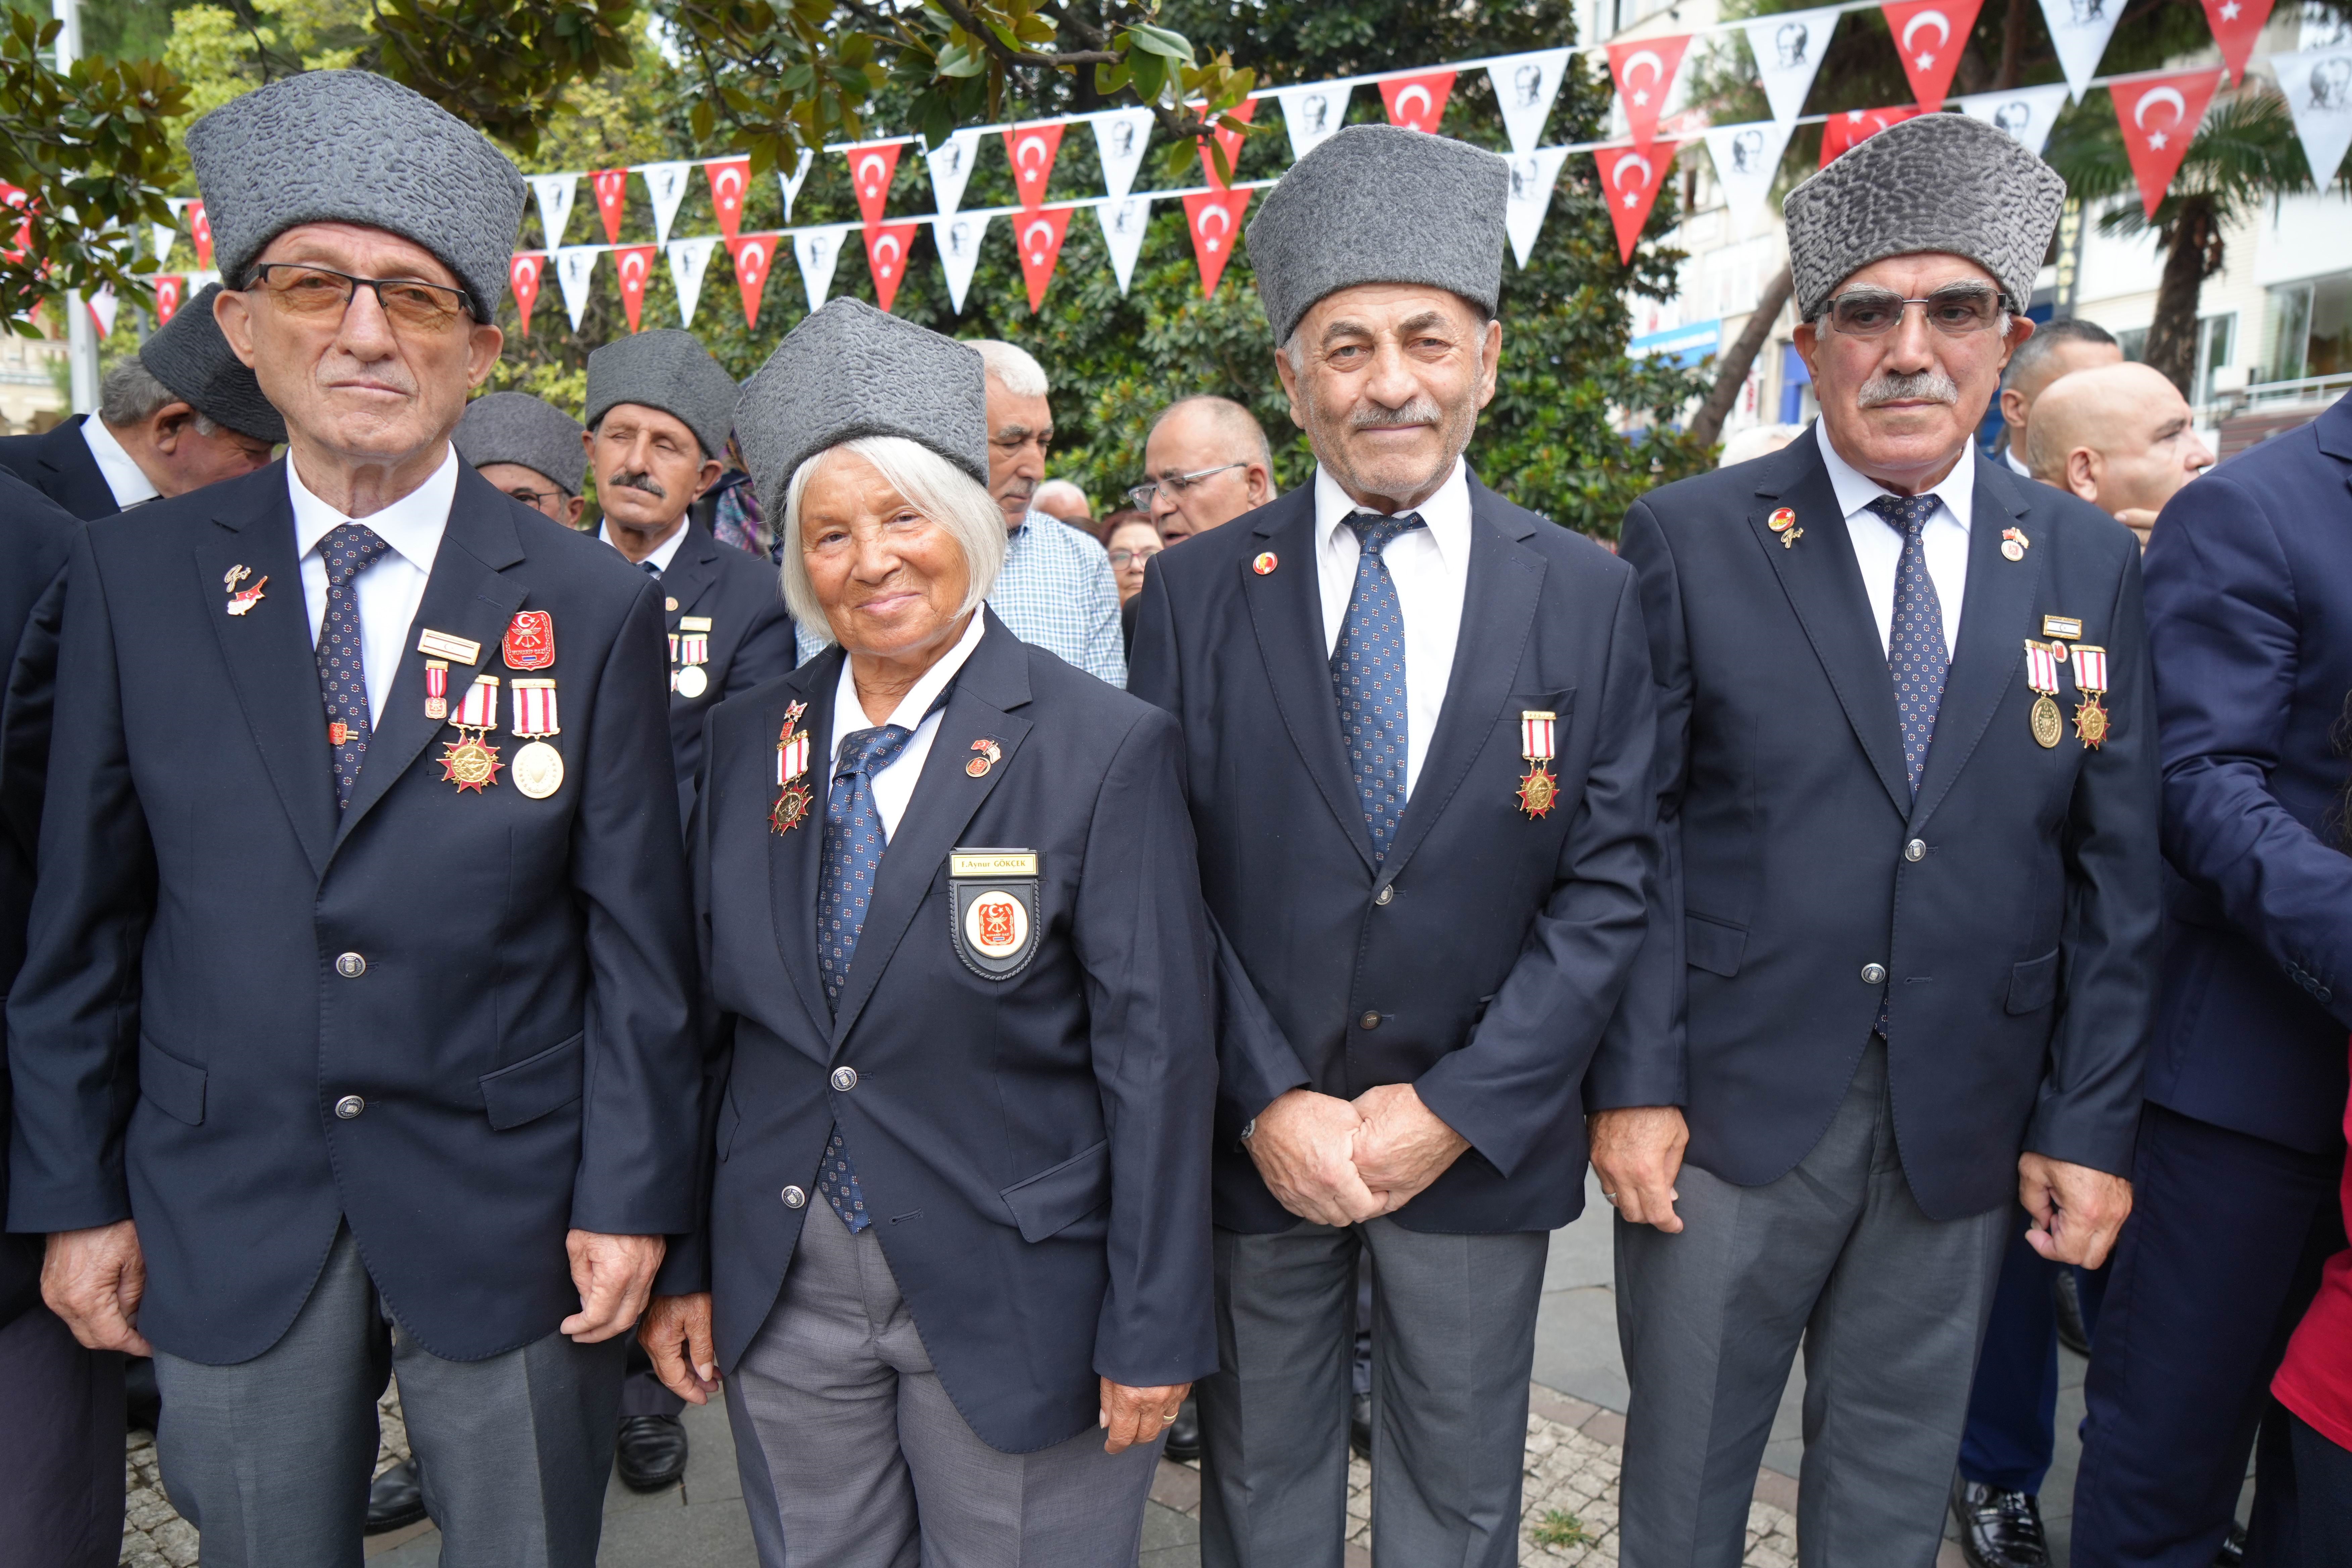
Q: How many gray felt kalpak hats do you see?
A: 7